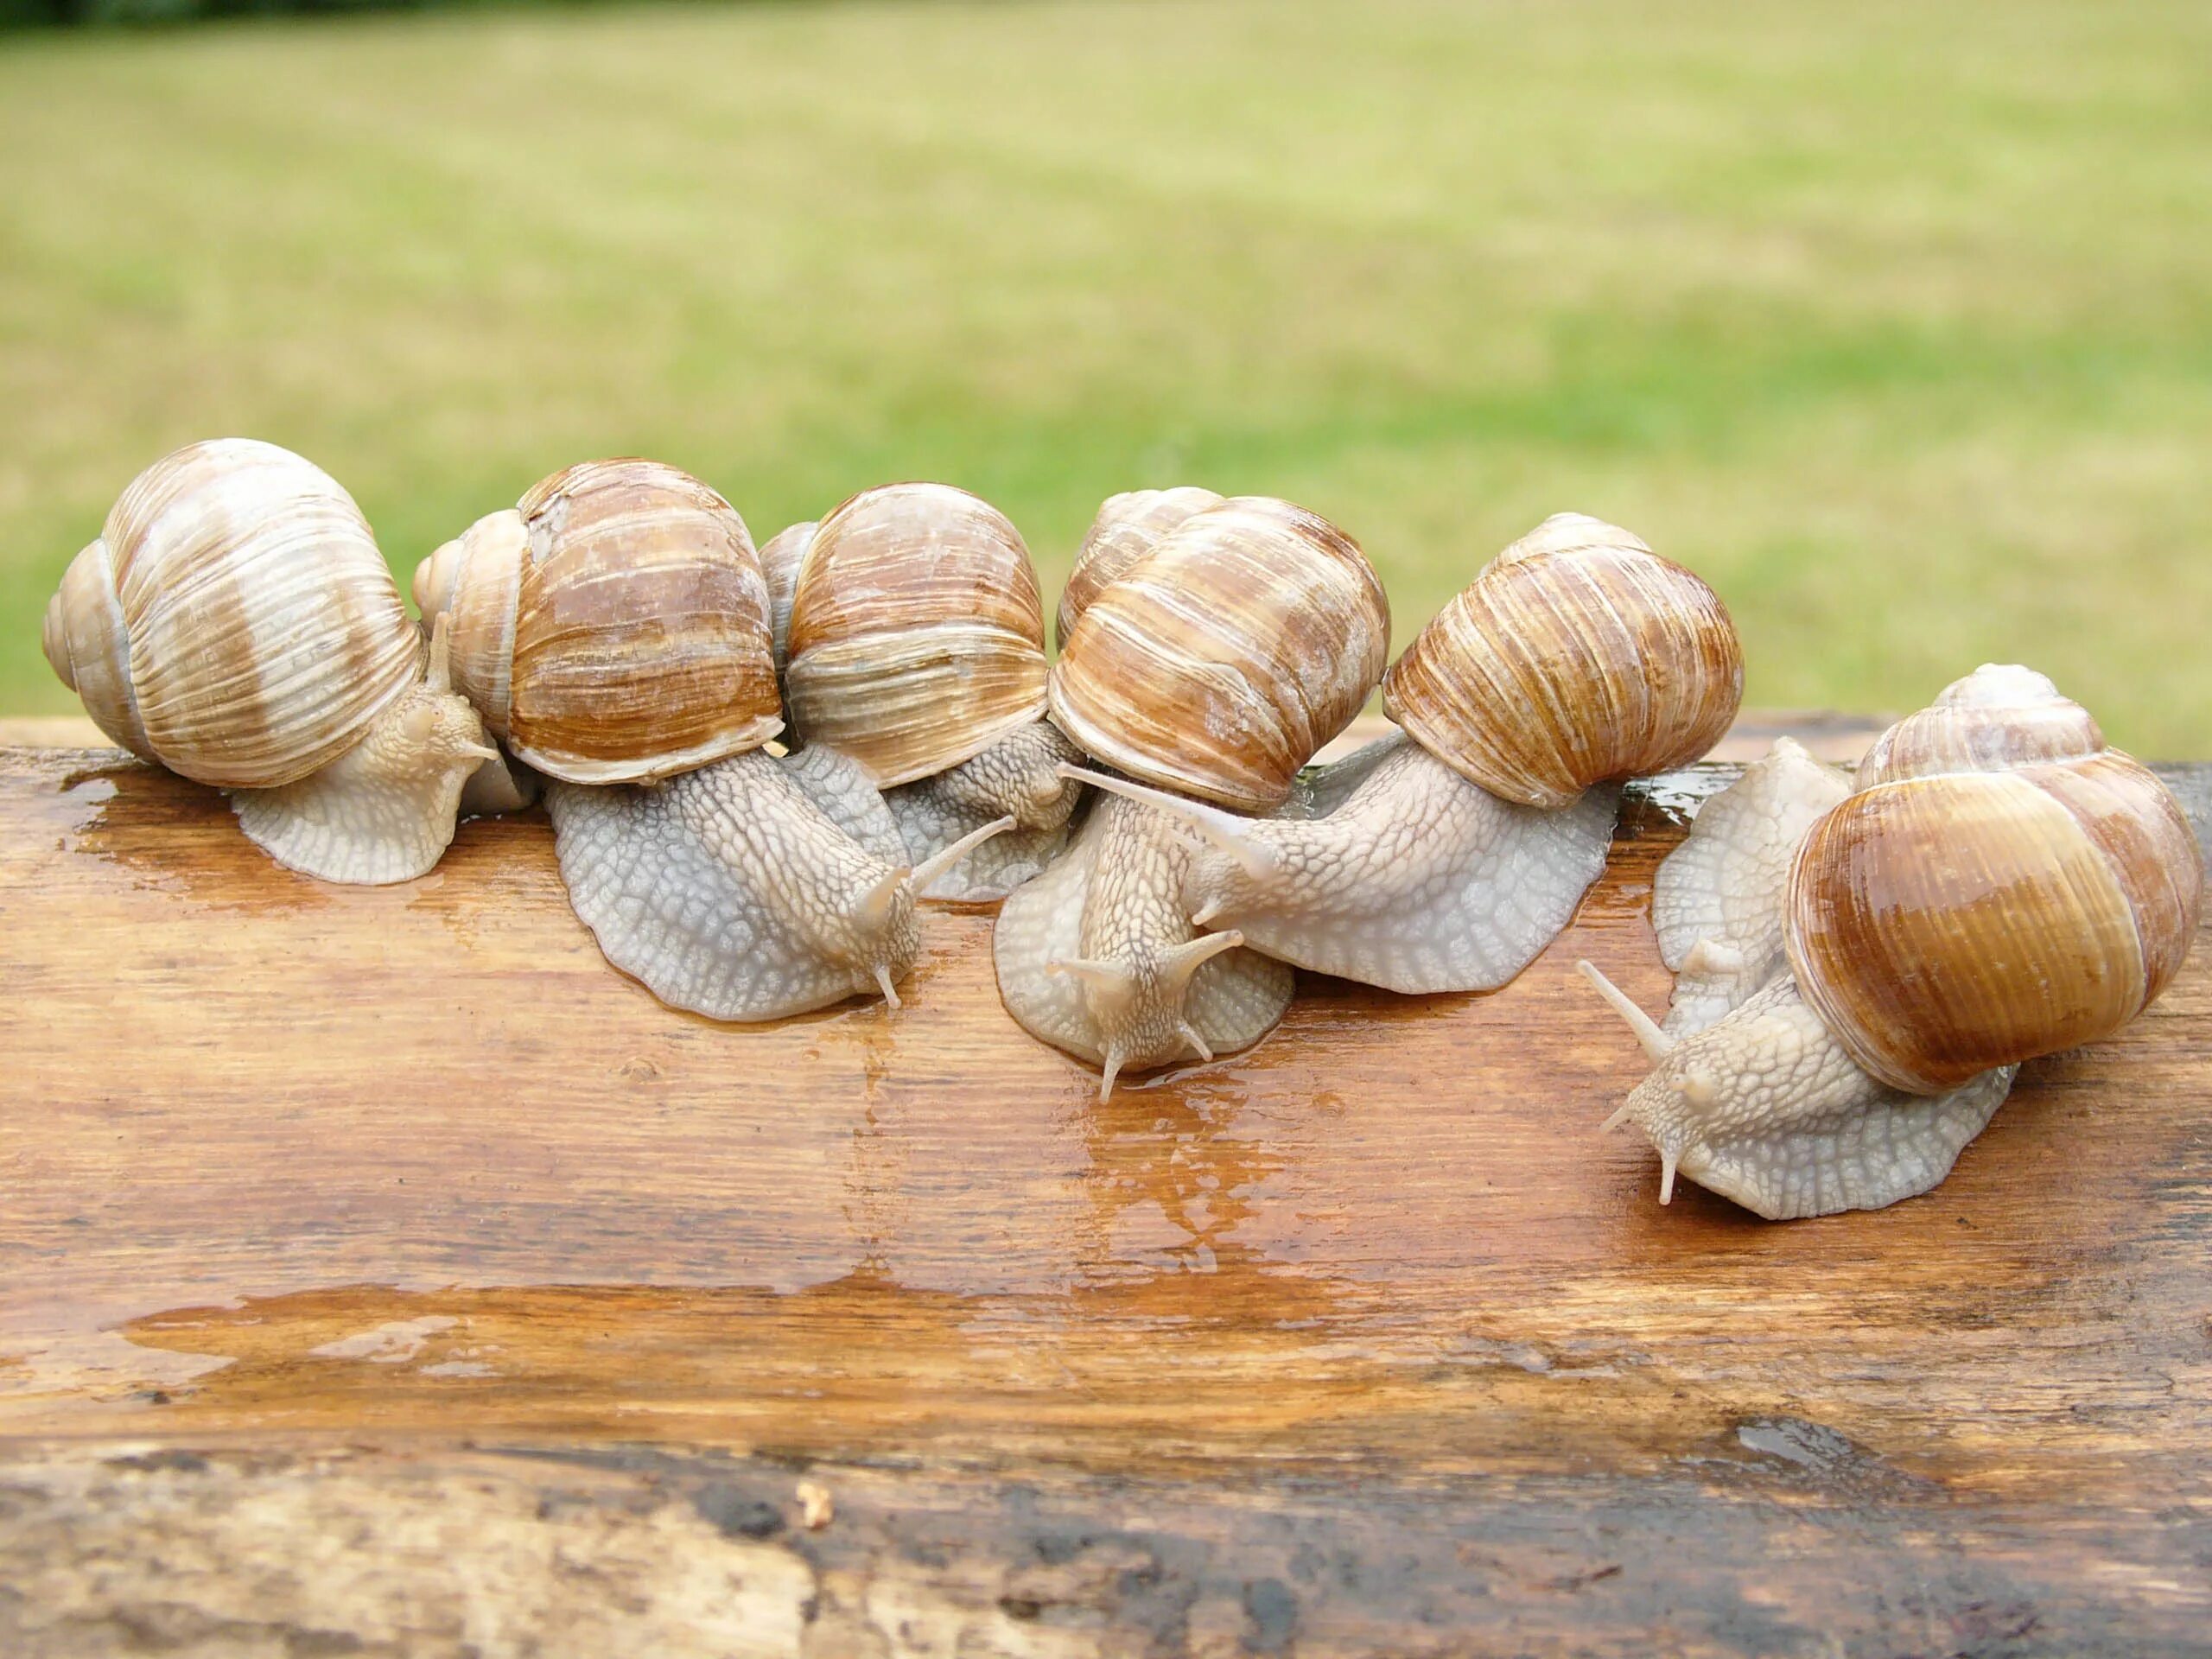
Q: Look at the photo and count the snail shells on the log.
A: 6